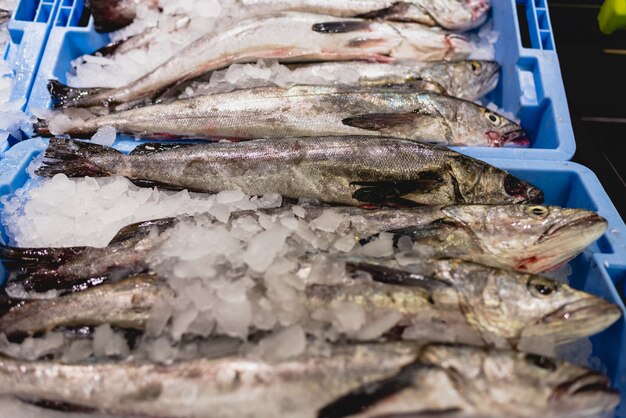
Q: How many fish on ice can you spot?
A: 8